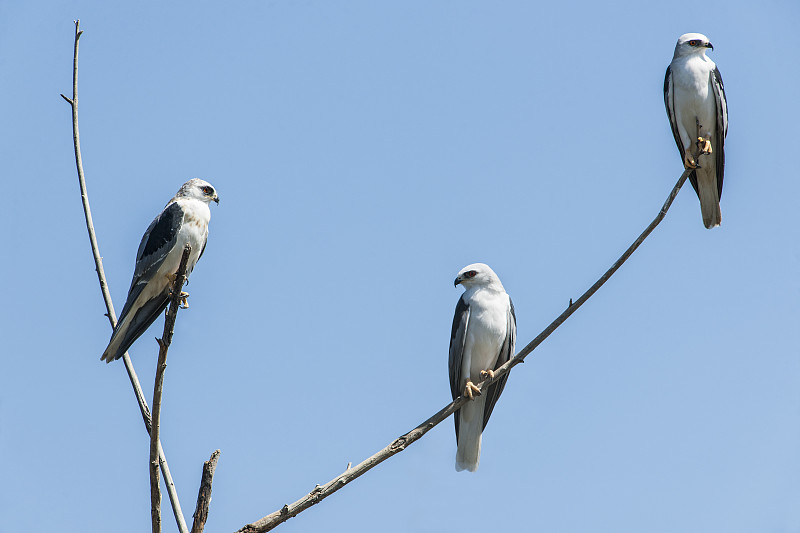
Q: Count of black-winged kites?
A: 3